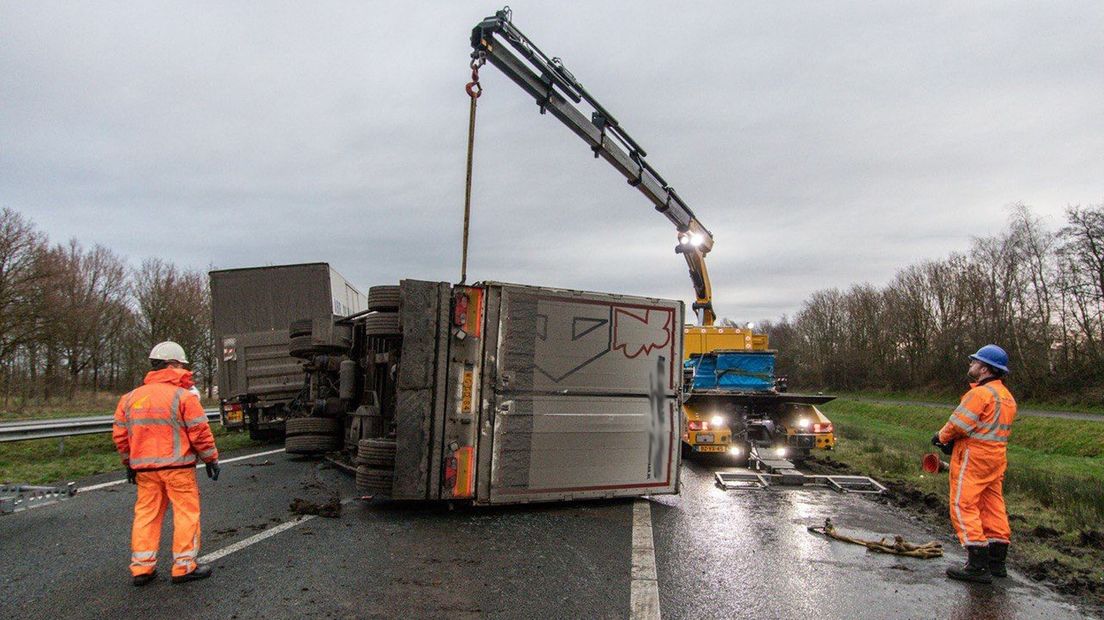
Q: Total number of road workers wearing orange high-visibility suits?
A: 2